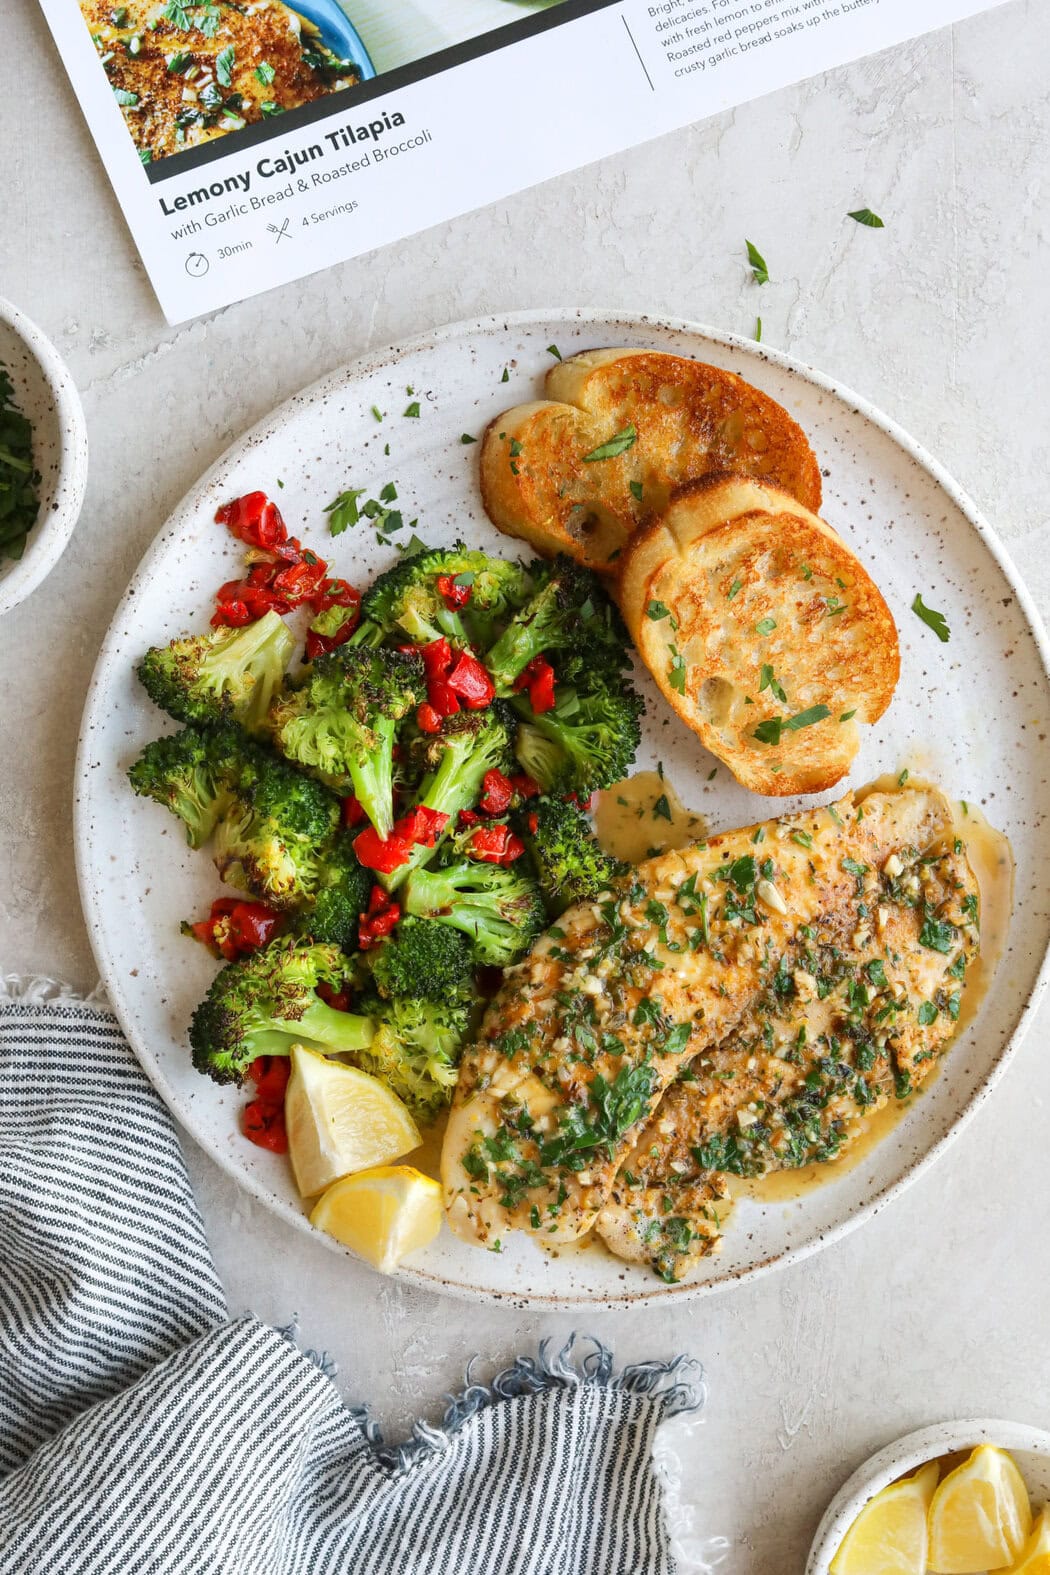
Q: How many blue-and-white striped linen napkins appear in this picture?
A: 1